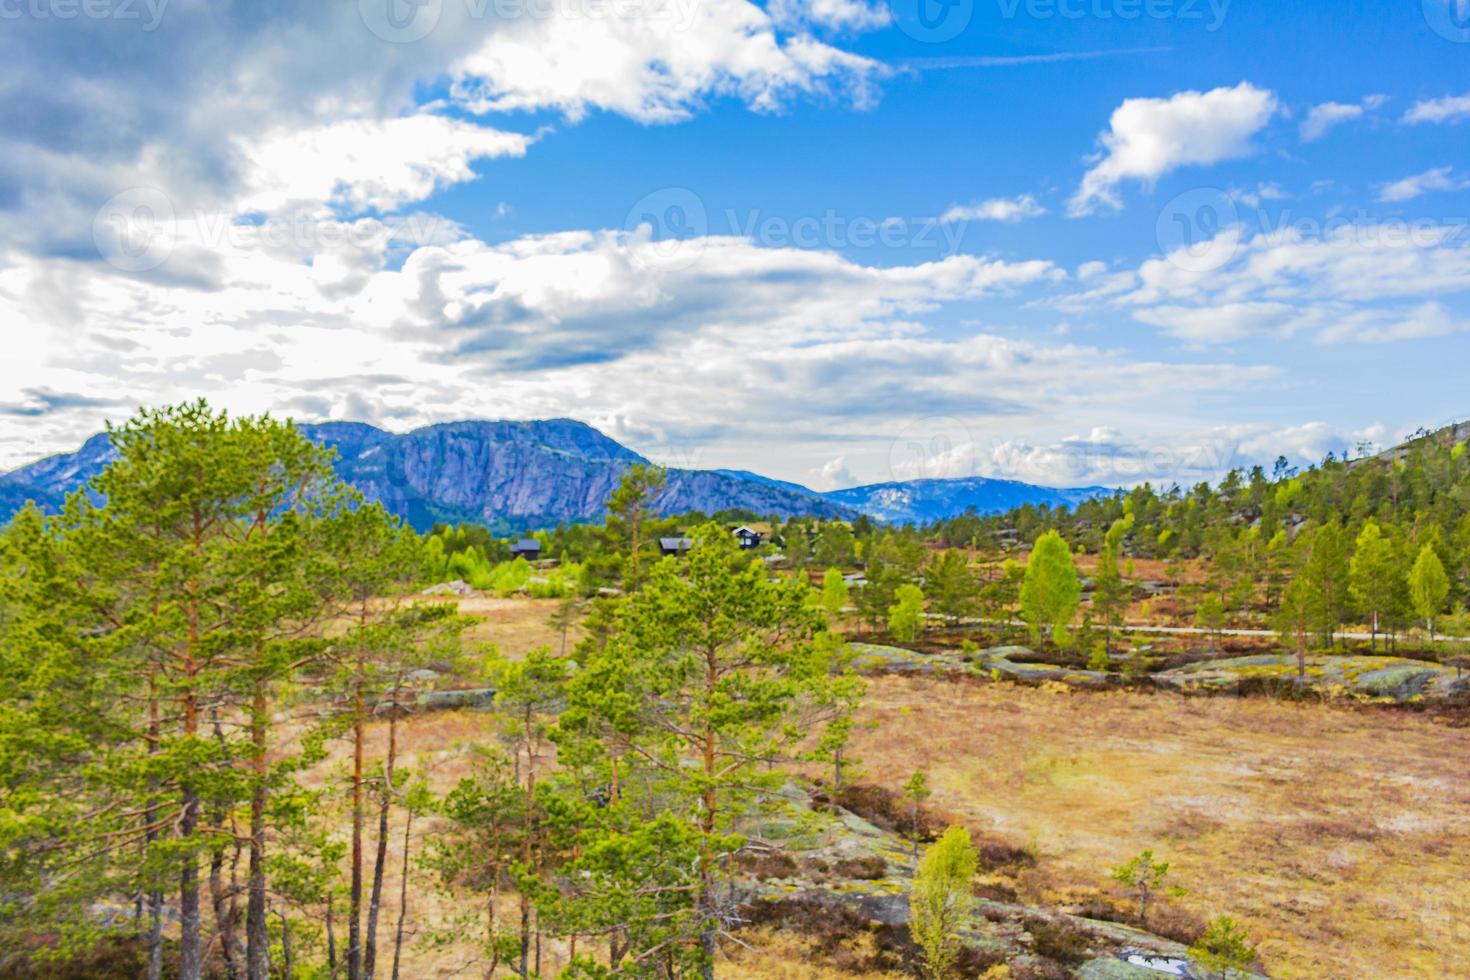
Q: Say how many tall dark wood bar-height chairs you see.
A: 0